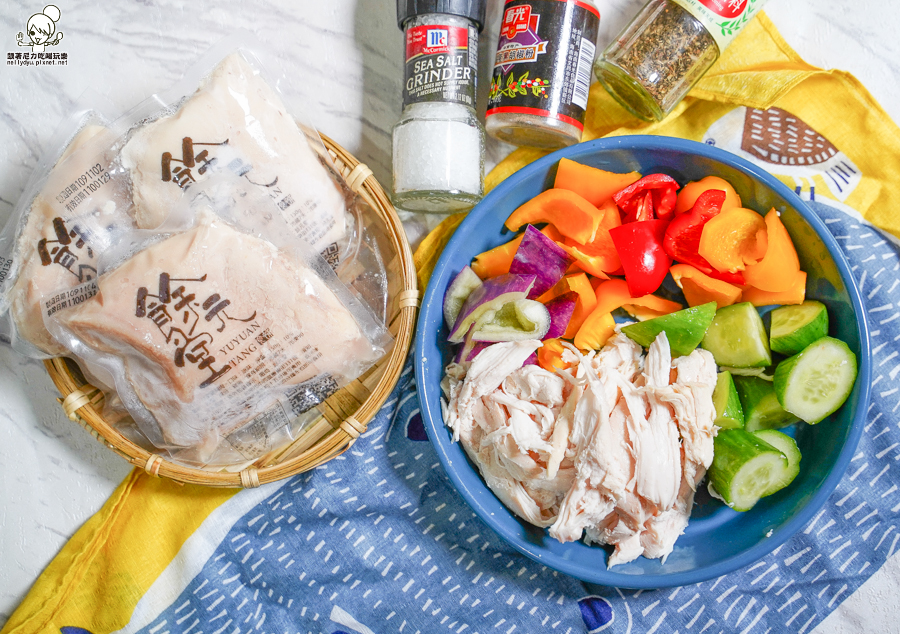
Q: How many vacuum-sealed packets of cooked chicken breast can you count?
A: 3